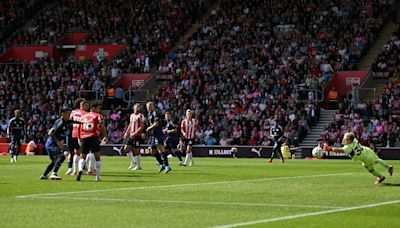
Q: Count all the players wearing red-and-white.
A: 4